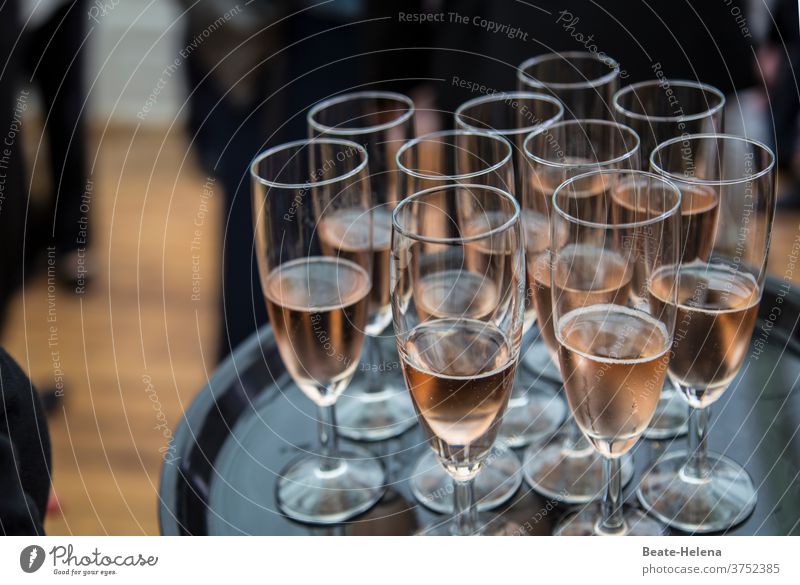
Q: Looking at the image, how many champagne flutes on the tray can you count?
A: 10